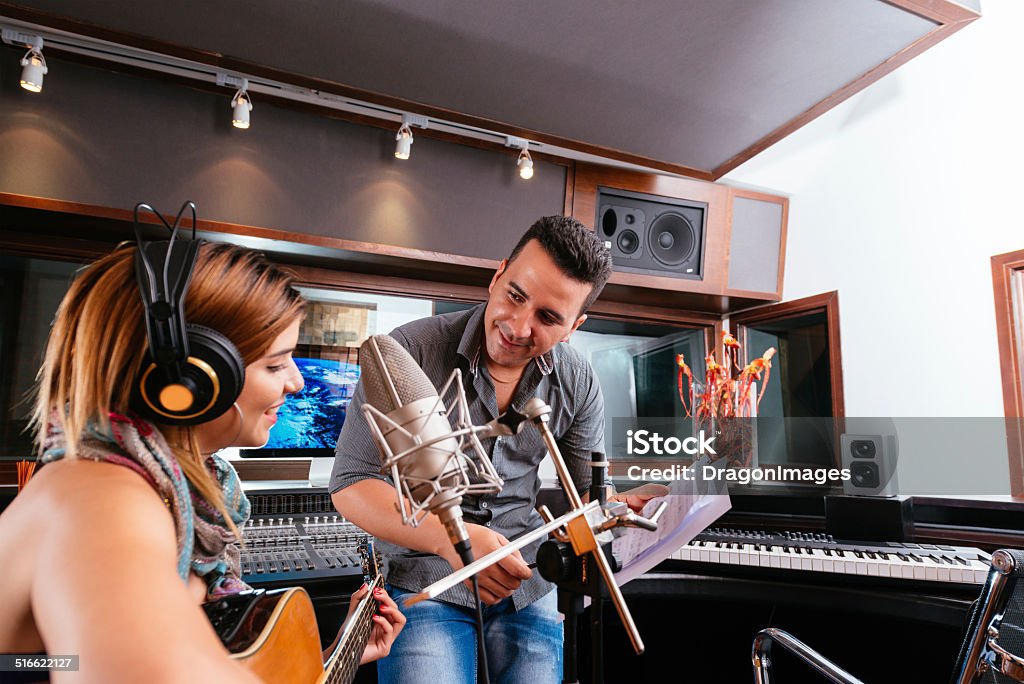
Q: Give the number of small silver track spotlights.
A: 4